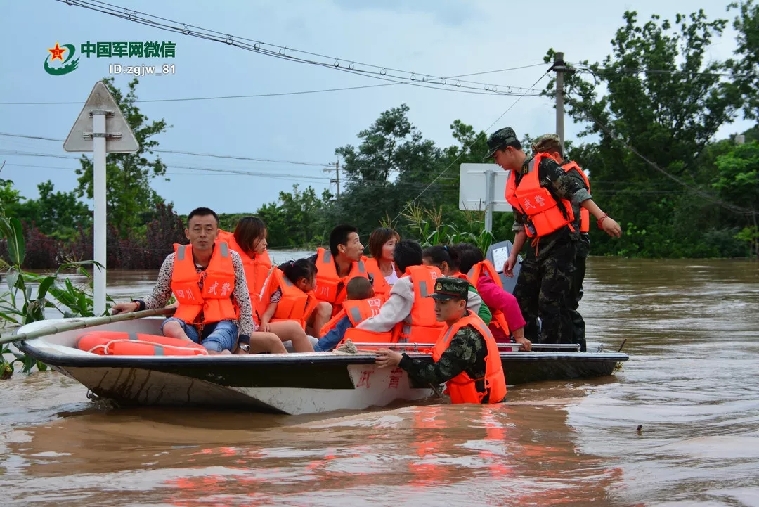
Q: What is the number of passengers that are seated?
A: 9